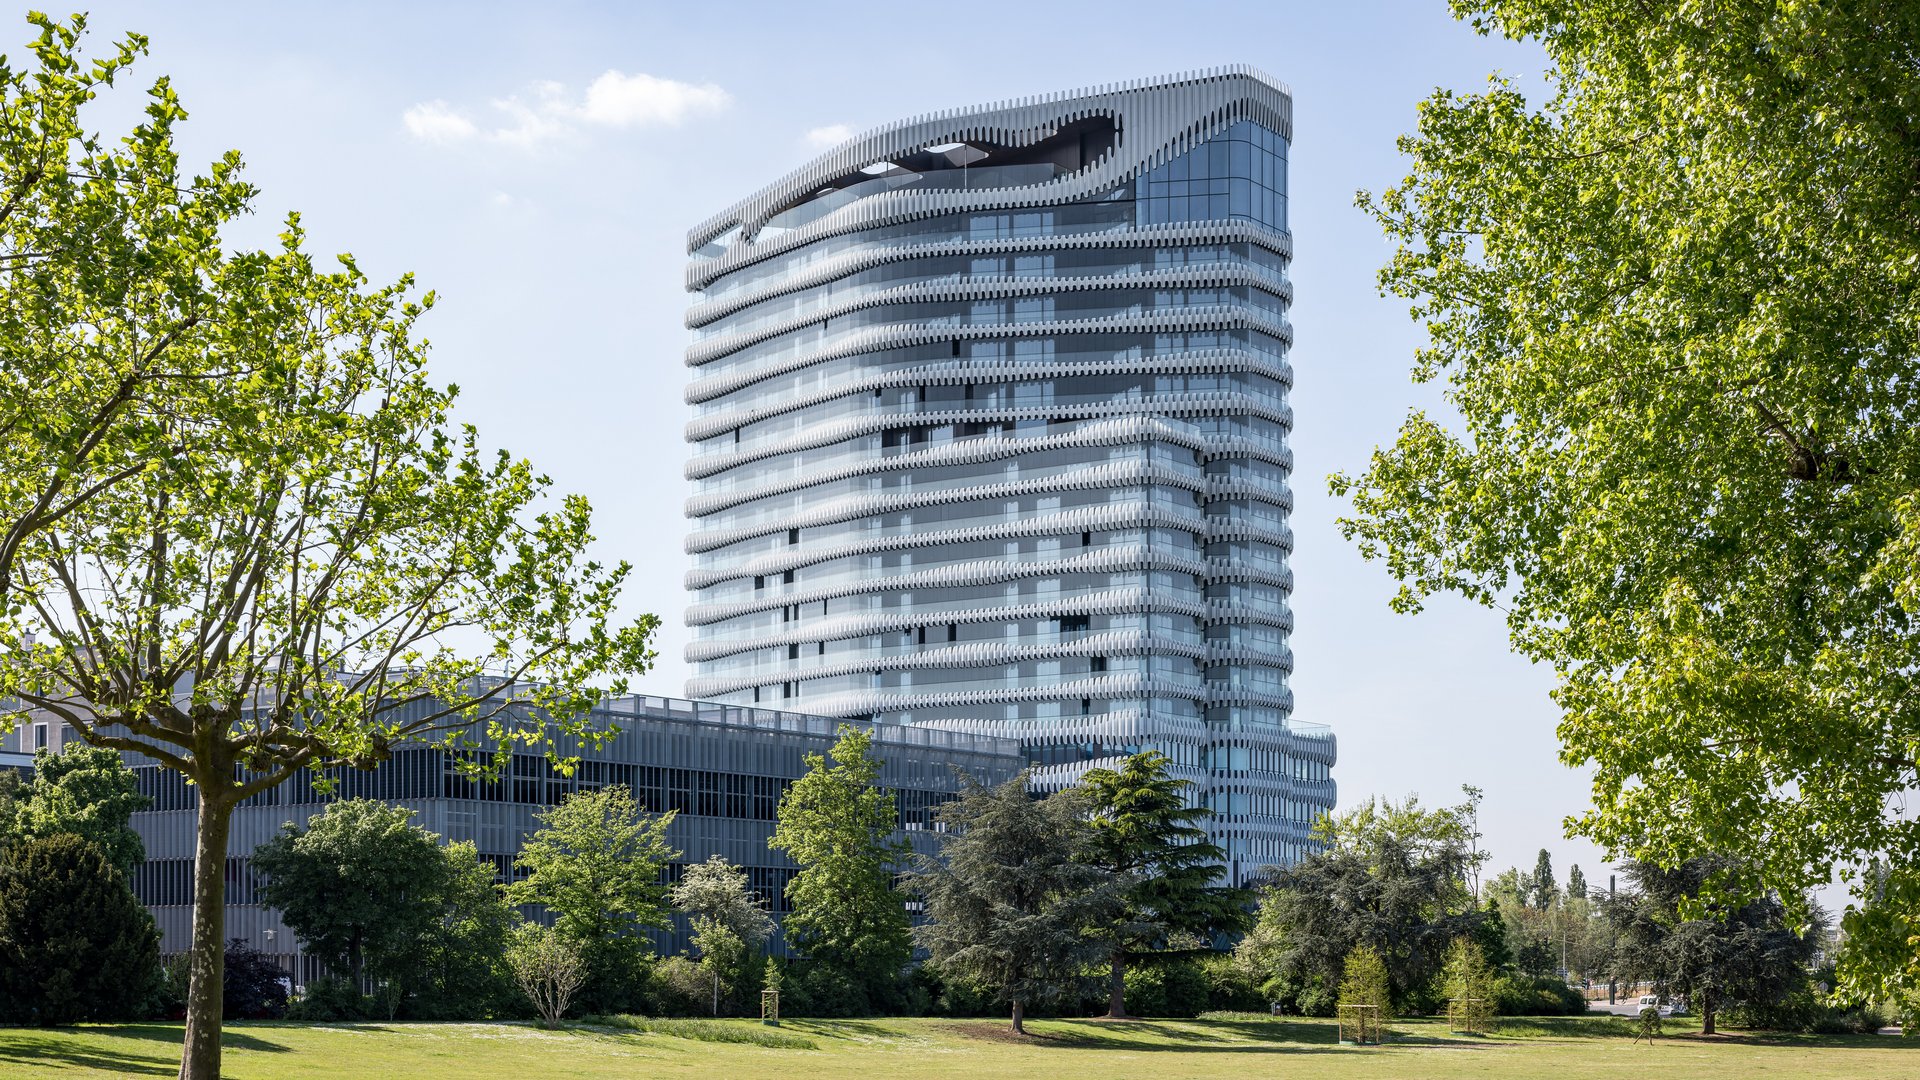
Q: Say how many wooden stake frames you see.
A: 3